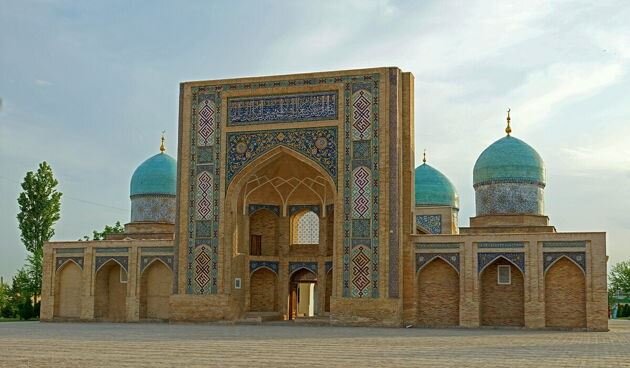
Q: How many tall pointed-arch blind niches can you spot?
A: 6